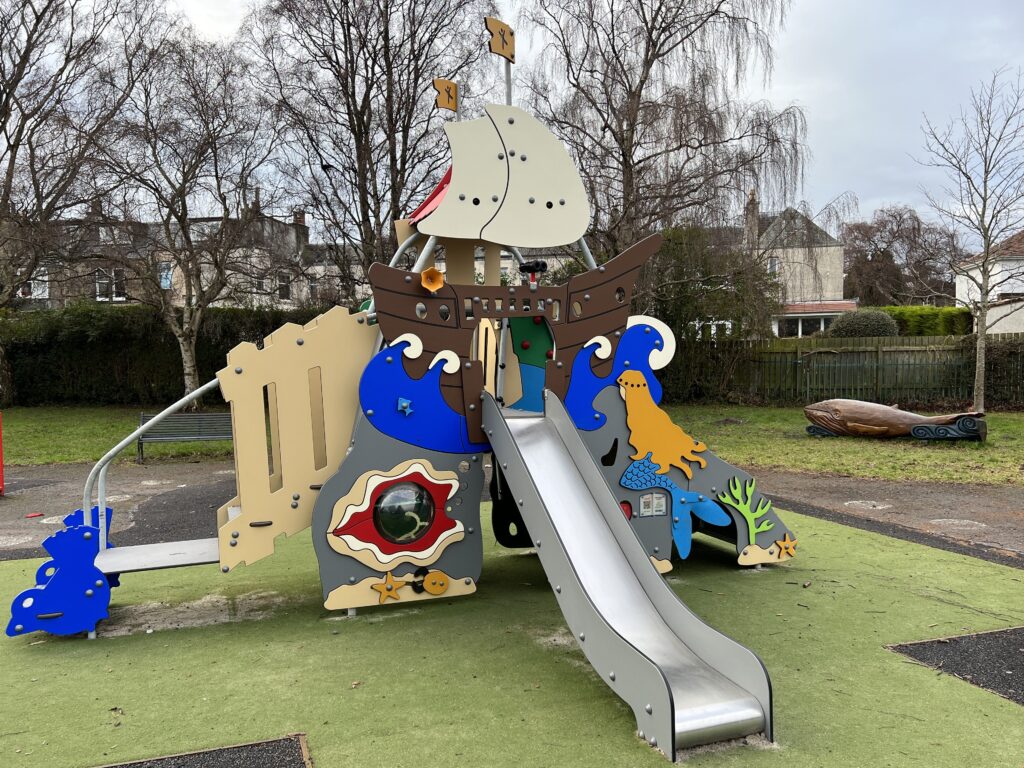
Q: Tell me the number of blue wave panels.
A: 2